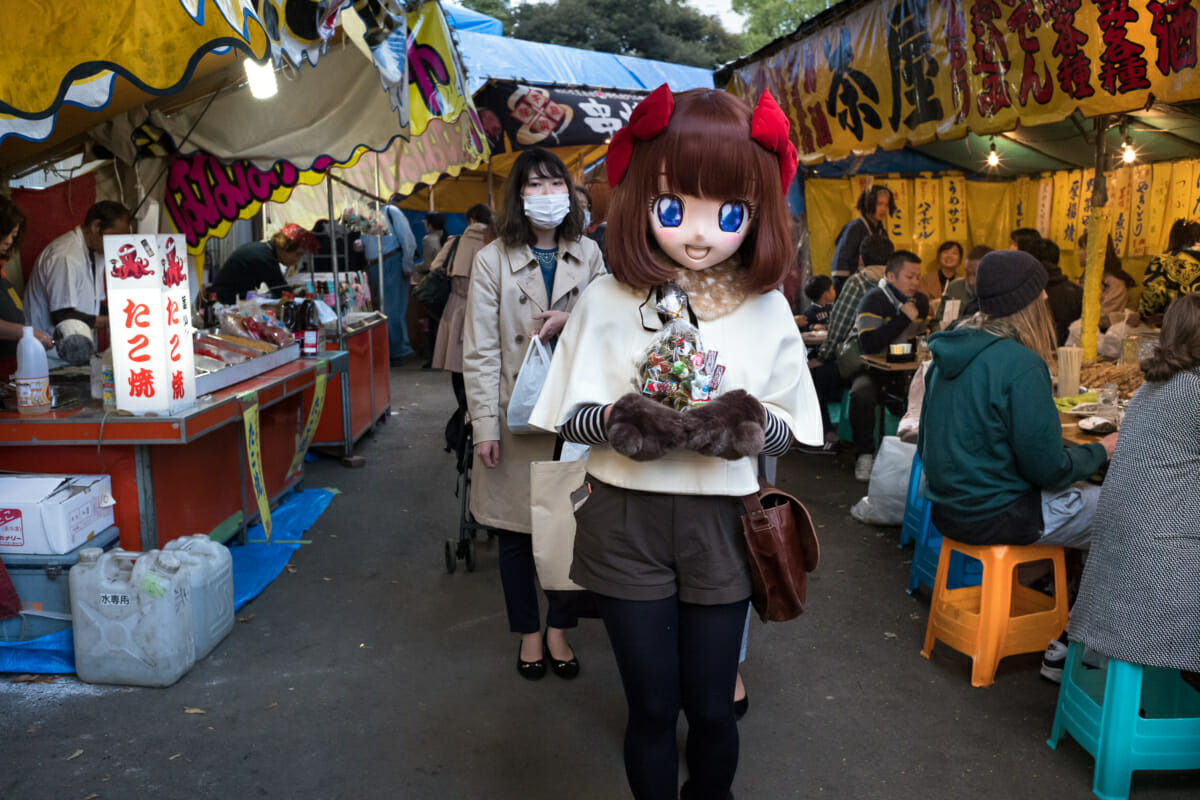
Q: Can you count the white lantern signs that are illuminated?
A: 1